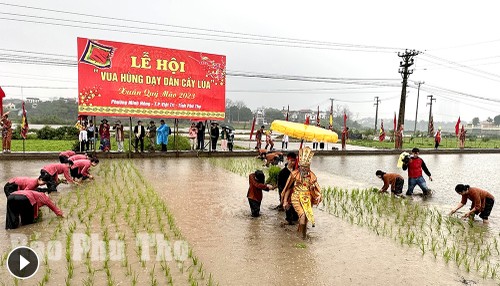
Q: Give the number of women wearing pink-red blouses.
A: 6